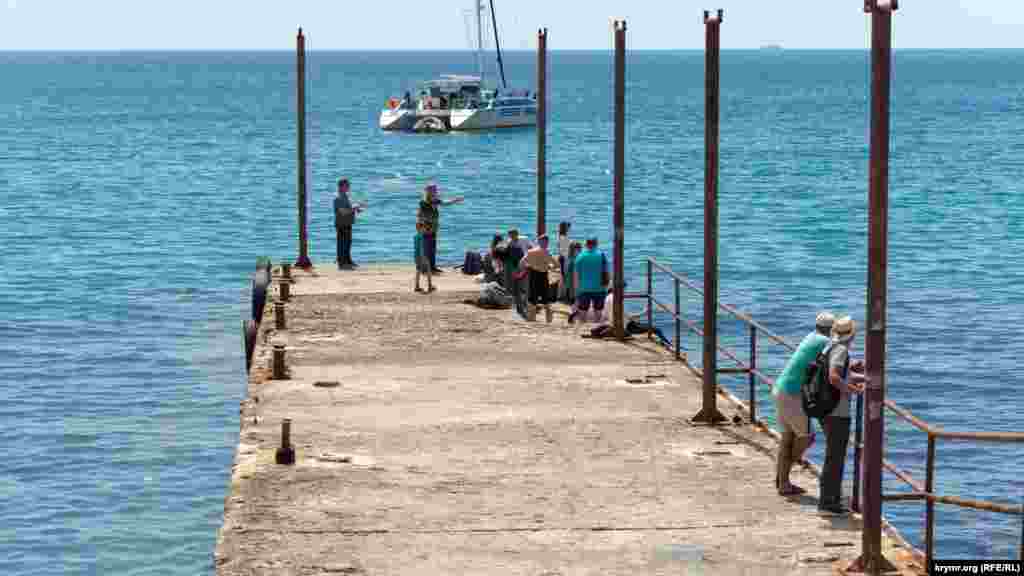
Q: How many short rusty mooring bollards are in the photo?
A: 5